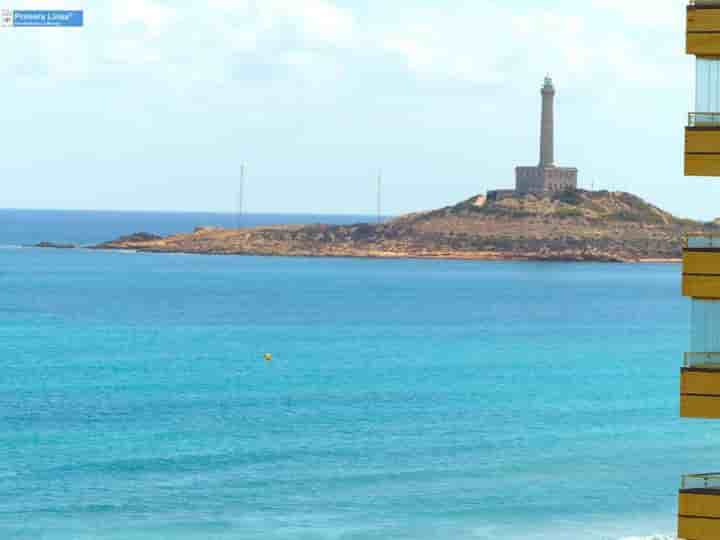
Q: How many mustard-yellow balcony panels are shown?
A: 5